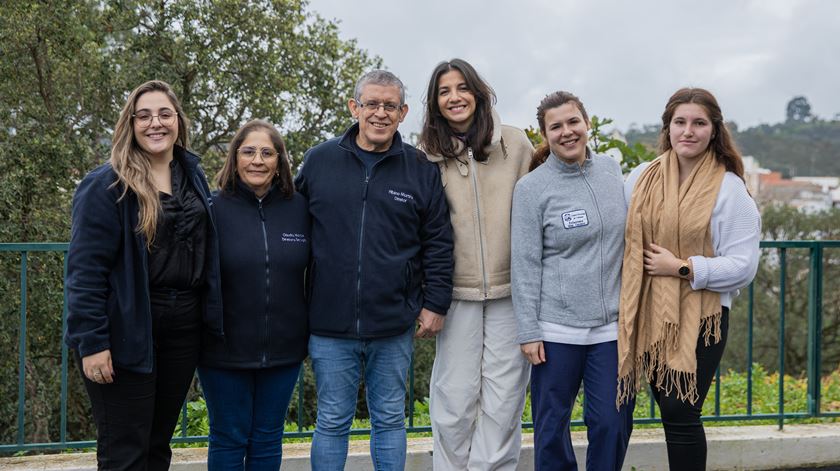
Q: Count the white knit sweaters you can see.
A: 1